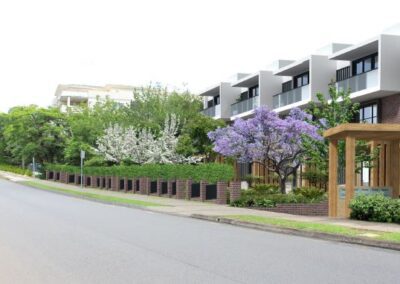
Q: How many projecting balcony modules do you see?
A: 4